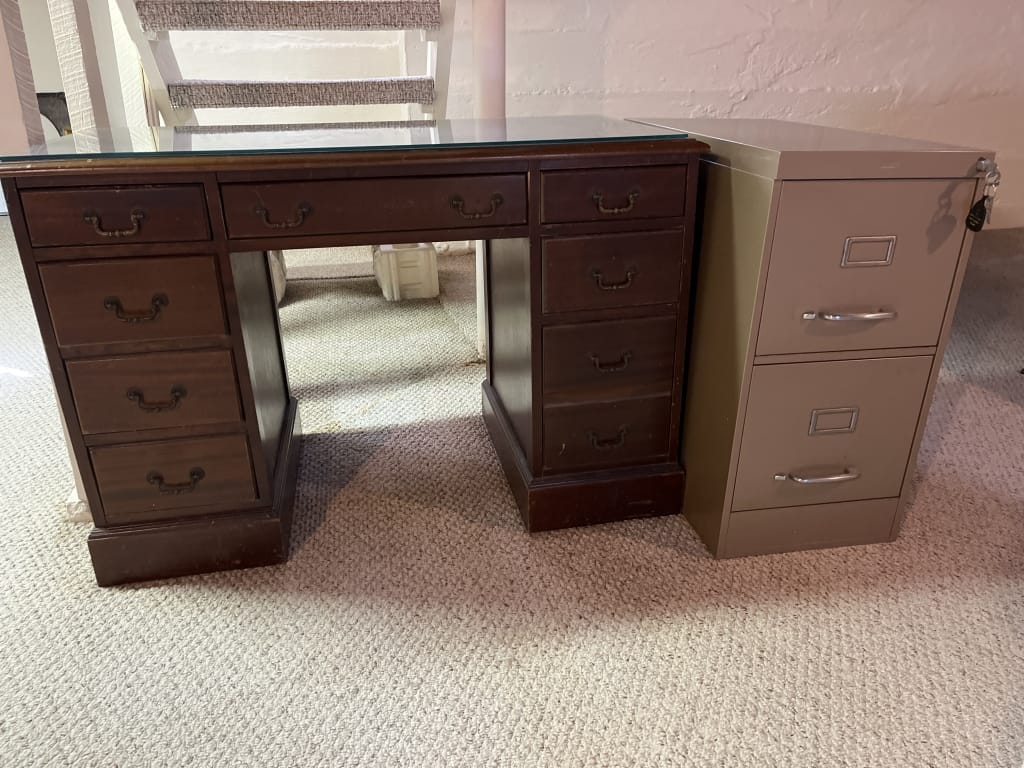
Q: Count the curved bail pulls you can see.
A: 10